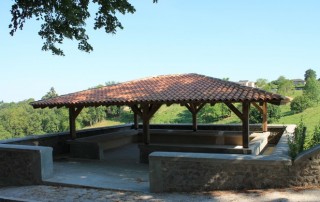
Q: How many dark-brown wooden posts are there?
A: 6